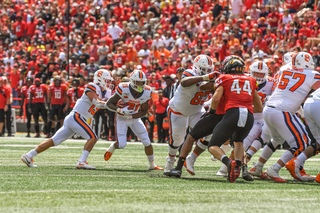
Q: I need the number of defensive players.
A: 2